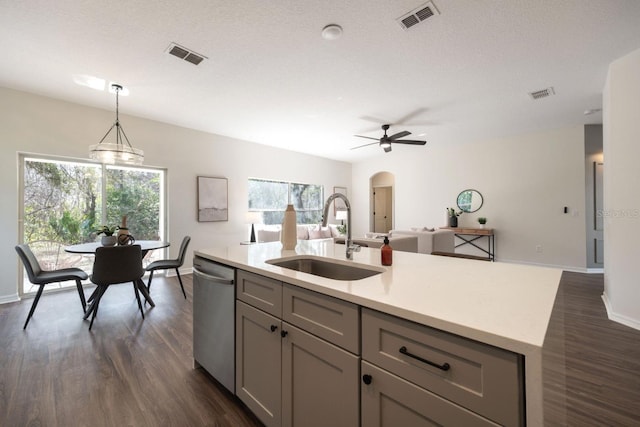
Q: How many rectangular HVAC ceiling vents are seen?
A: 3